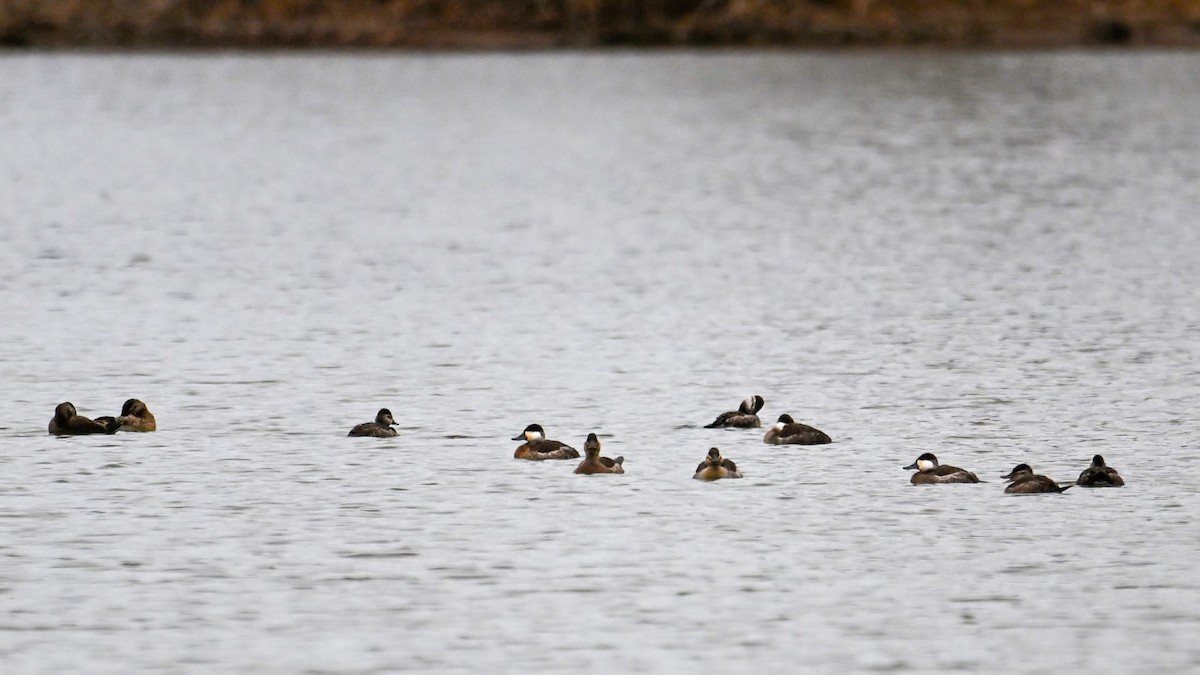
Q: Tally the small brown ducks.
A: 11